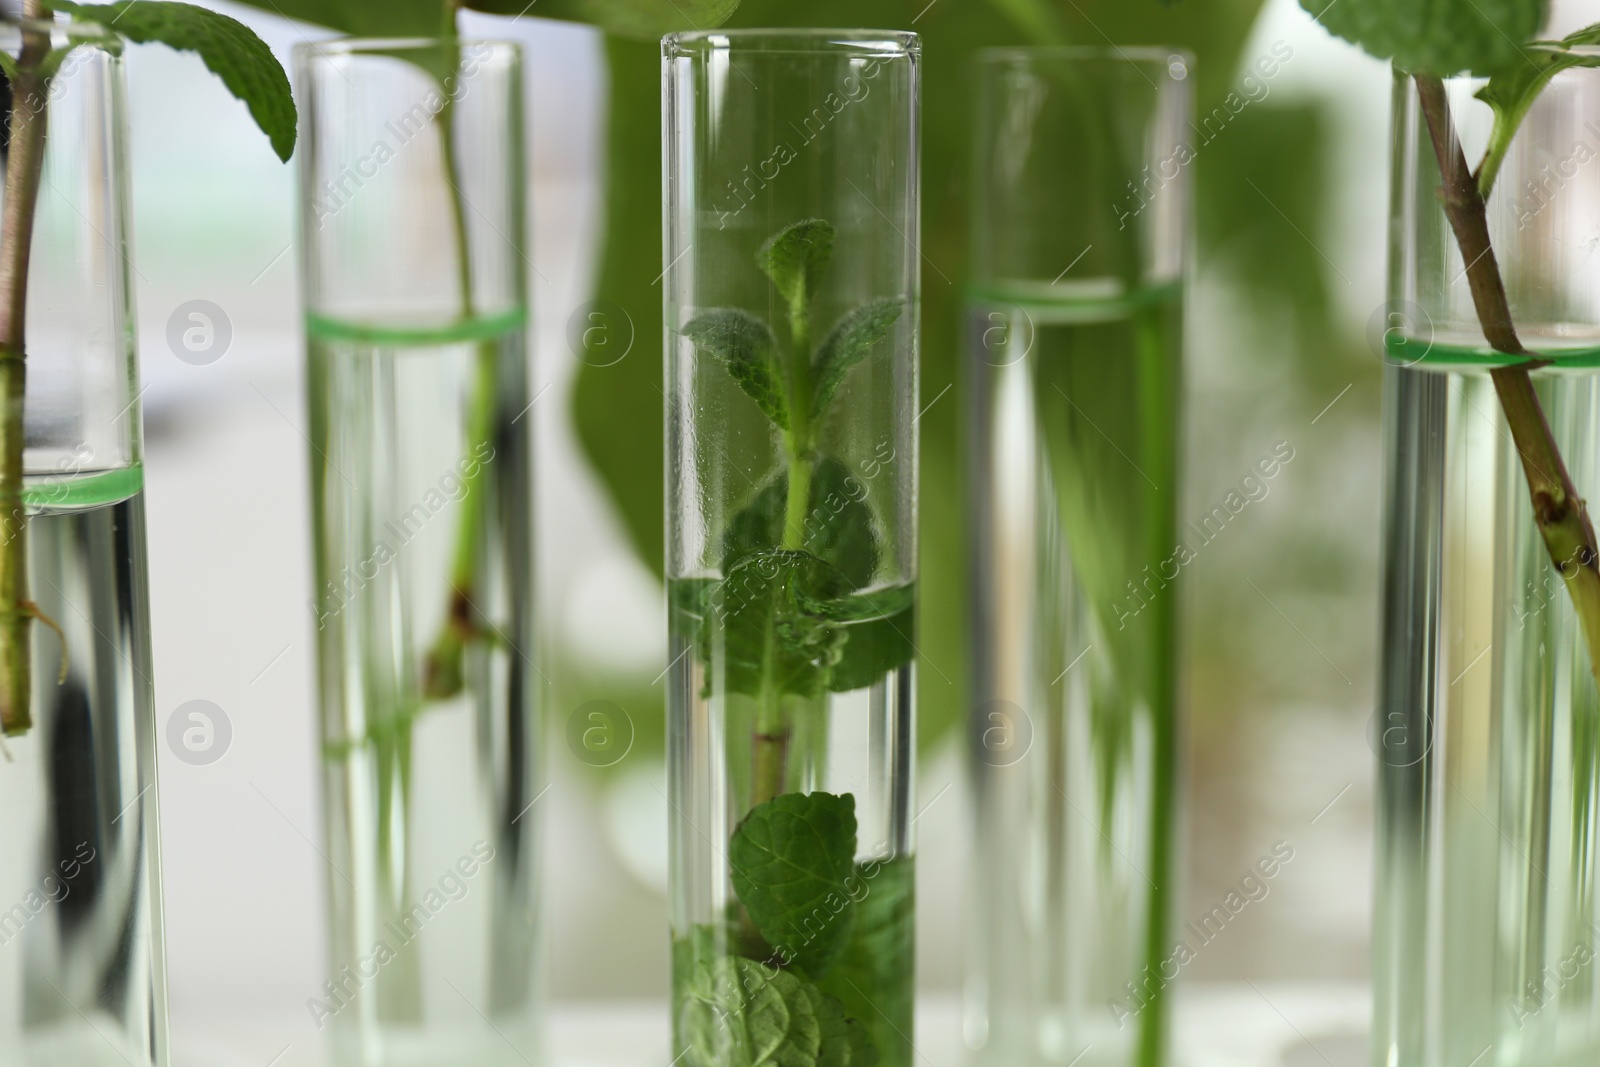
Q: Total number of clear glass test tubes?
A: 5